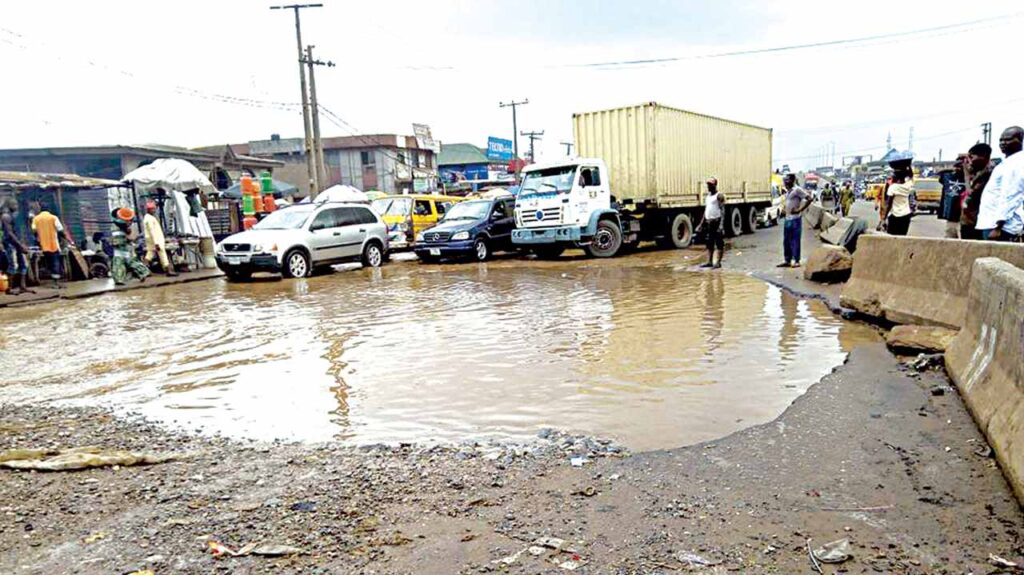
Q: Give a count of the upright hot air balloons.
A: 0